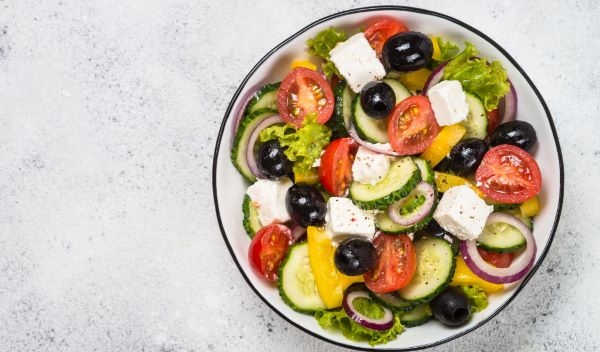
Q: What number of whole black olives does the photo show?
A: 8